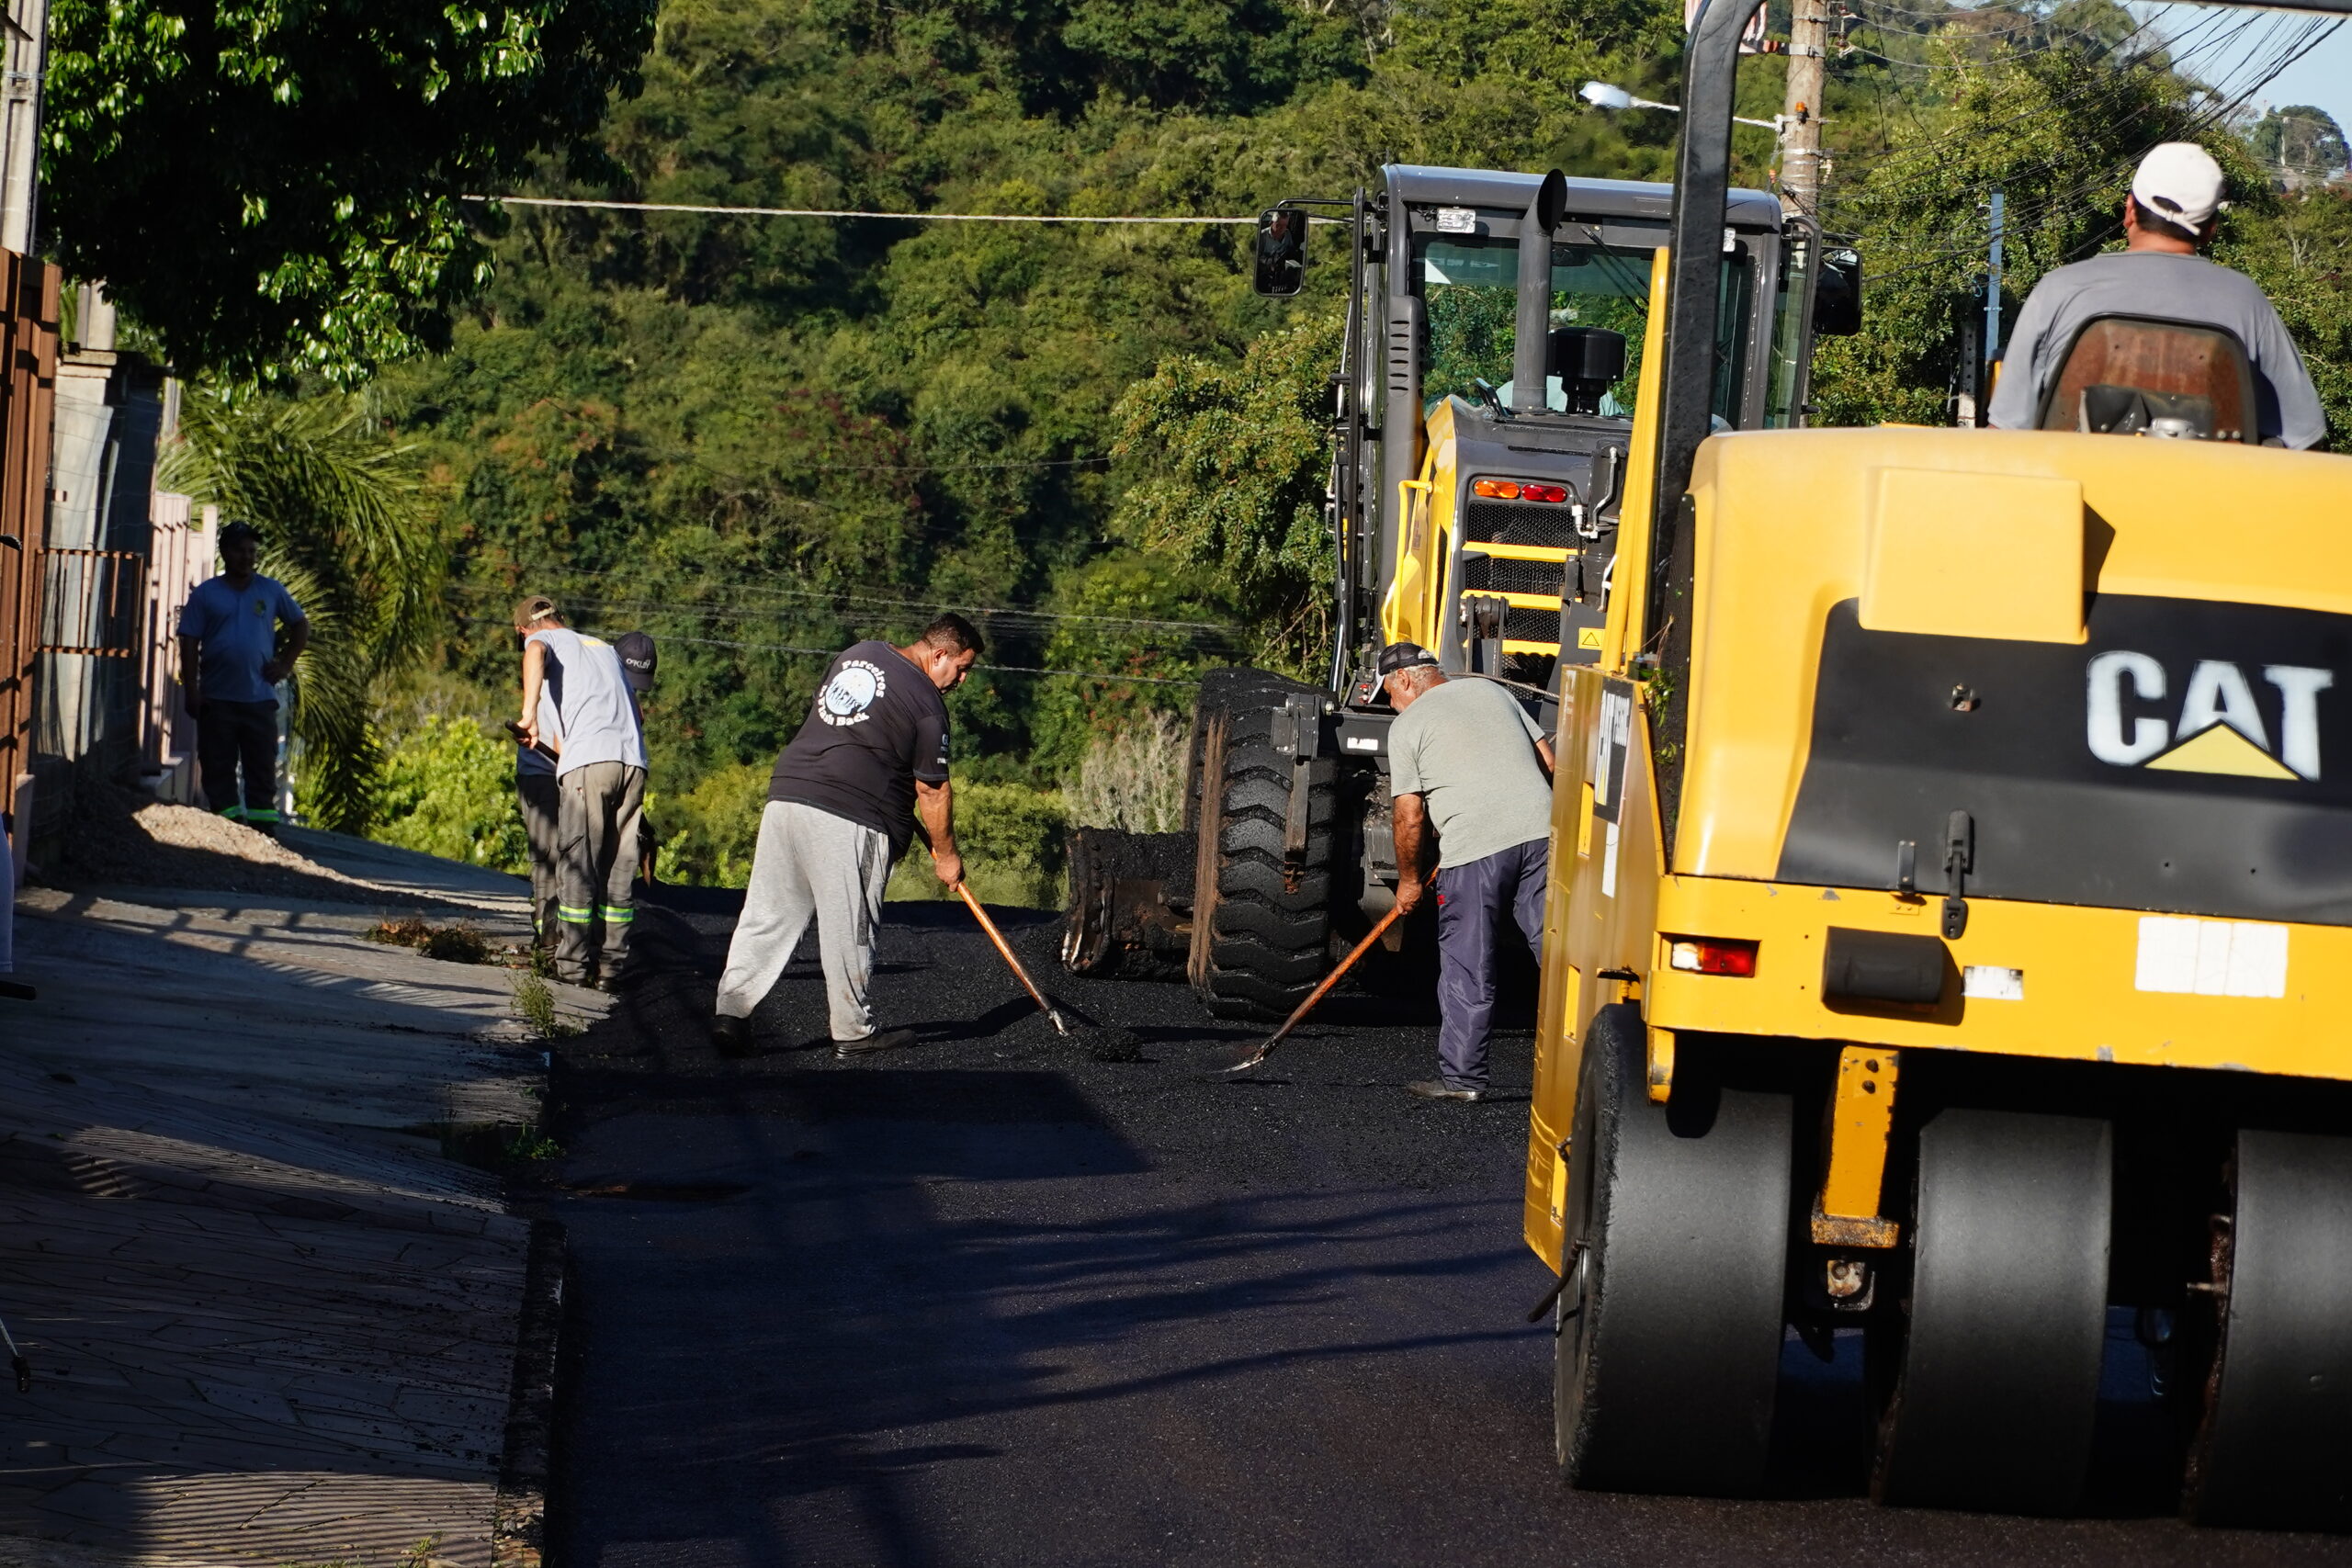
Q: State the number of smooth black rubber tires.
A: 3